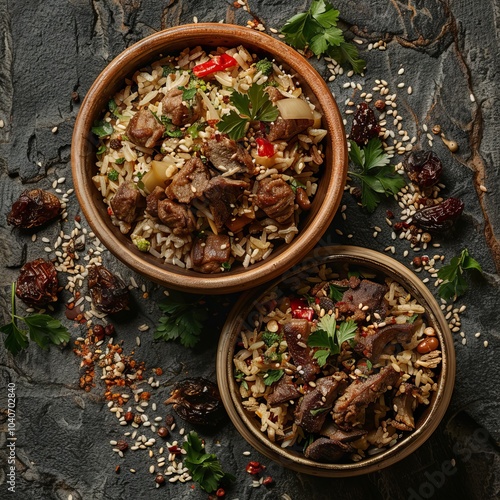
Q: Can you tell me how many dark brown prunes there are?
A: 7